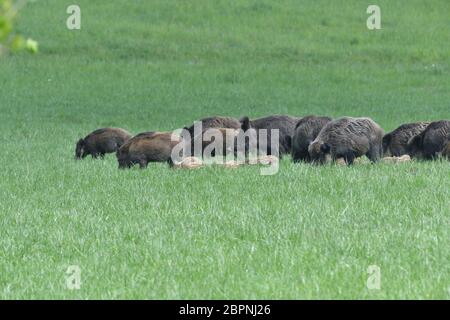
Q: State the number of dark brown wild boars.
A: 9